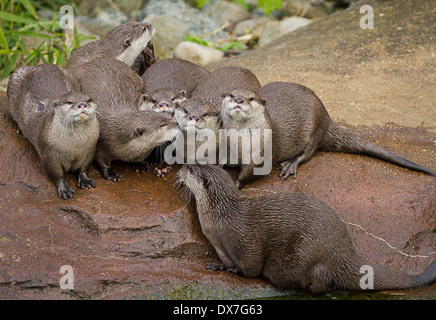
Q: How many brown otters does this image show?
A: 7